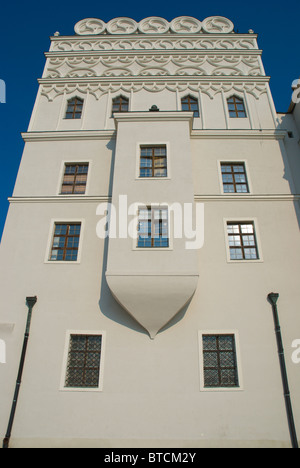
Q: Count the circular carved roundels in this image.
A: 5